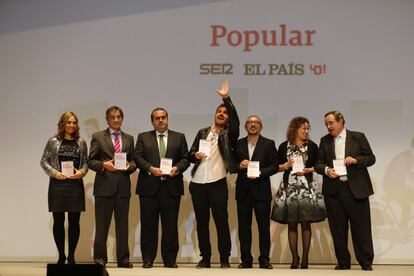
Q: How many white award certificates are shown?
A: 7